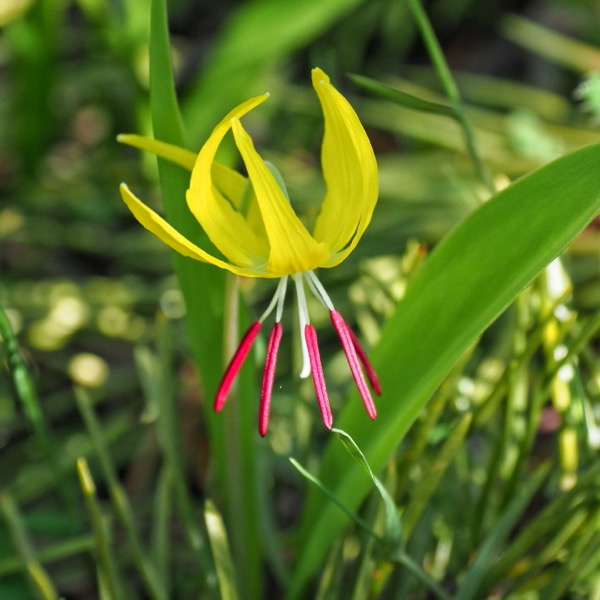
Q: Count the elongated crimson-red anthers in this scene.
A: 5